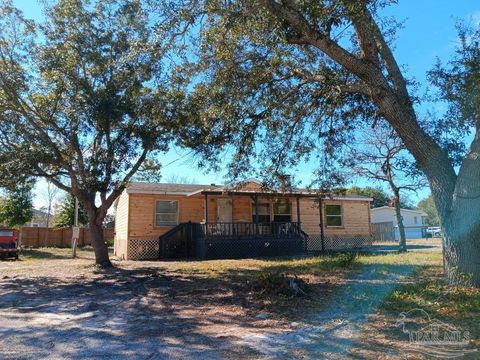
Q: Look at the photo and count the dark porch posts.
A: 4